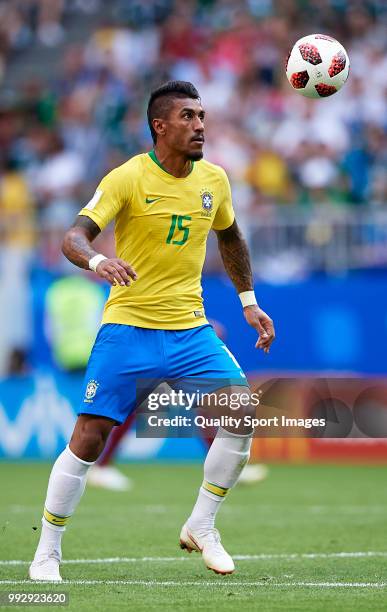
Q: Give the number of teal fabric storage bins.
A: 0